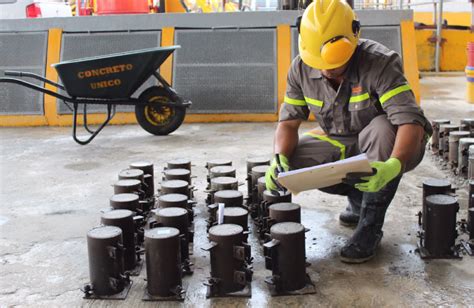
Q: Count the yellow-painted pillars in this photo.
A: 4